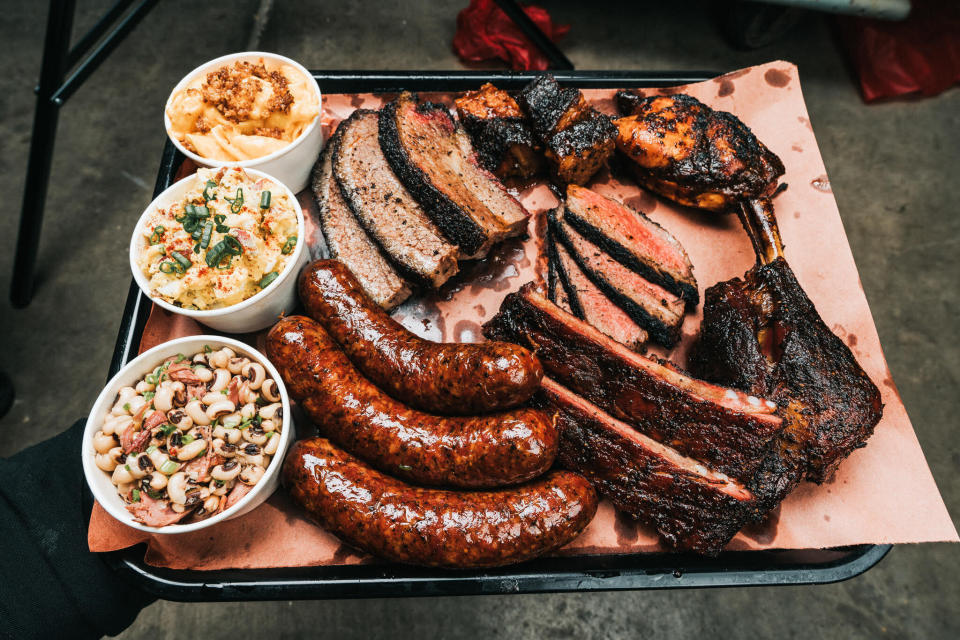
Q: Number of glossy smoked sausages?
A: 3